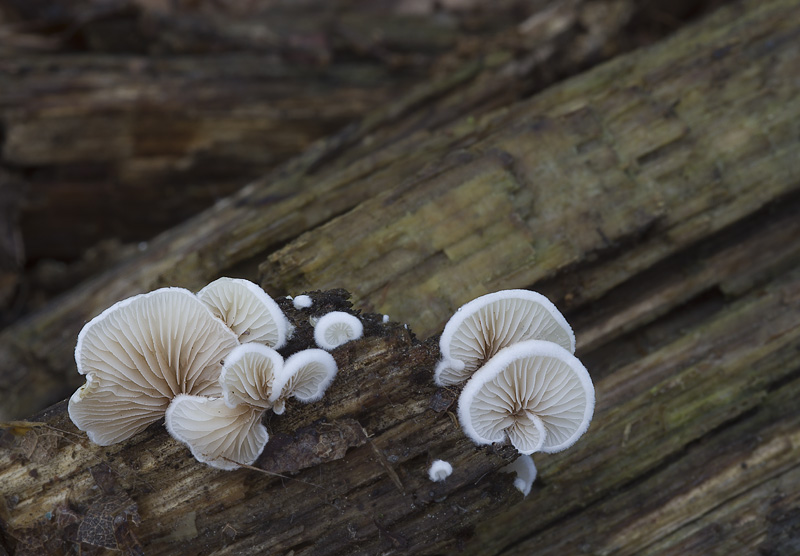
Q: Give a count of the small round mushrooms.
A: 3